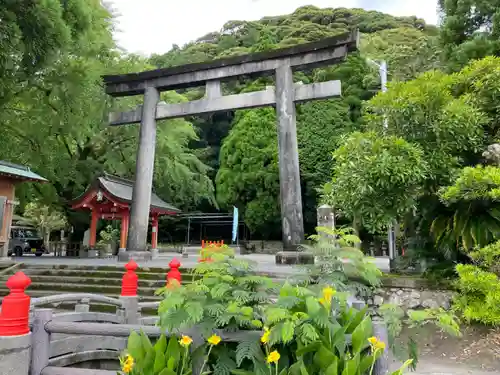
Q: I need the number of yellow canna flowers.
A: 7